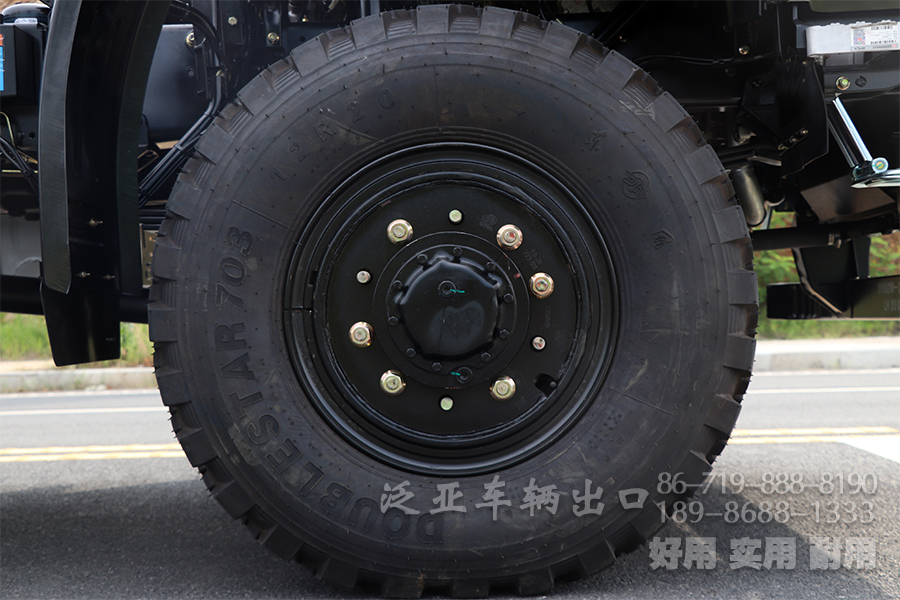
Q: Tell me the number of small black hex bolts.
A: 10